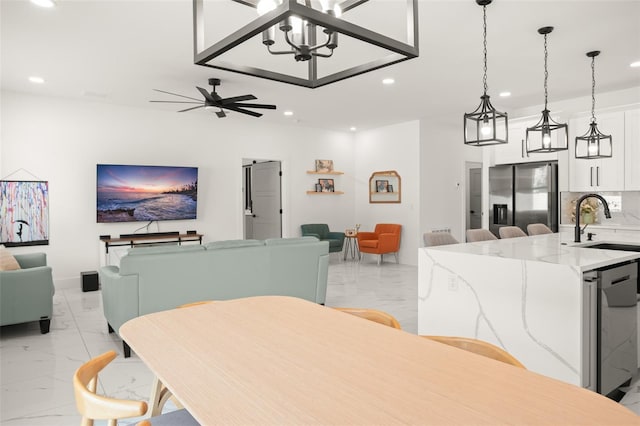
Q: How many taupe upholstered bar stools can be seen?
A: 4